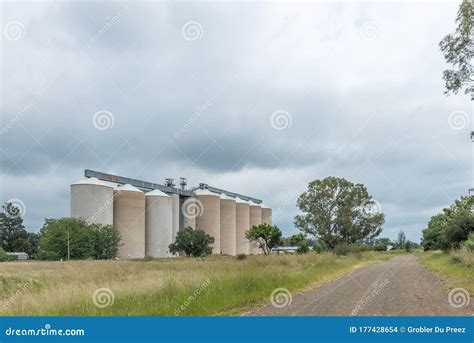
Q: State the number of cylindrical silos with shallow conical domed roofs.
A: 8